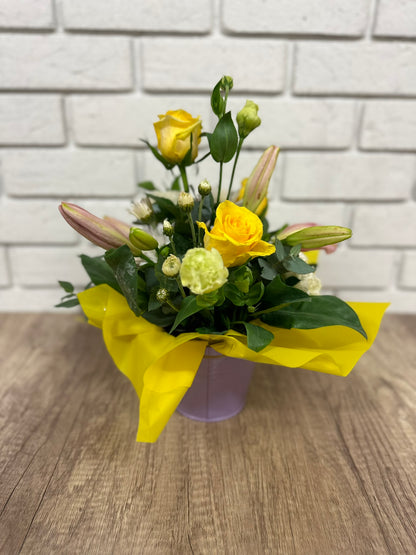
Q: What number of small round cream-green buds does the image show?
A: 5